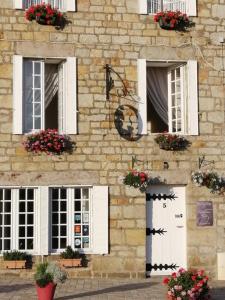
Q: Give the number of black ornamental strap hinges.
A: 3